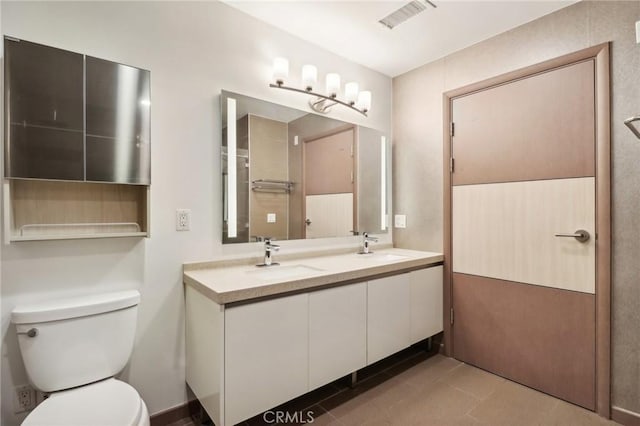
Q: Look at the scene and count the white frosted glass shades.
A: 5